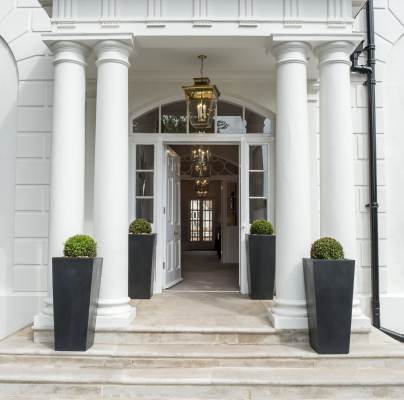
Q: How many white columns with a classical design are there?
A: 4